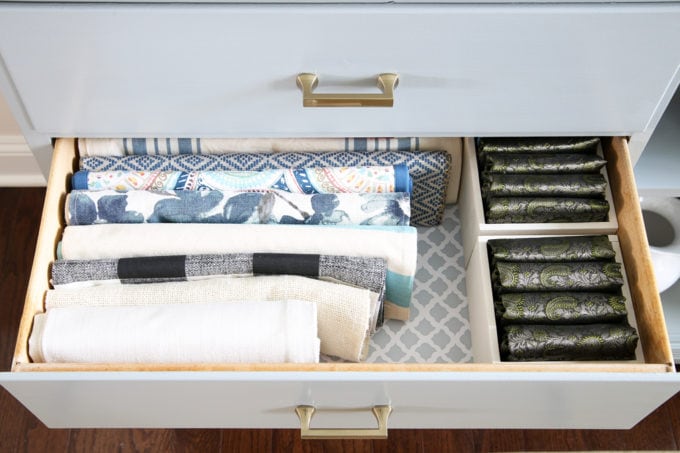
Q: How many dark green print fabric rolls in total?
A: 8